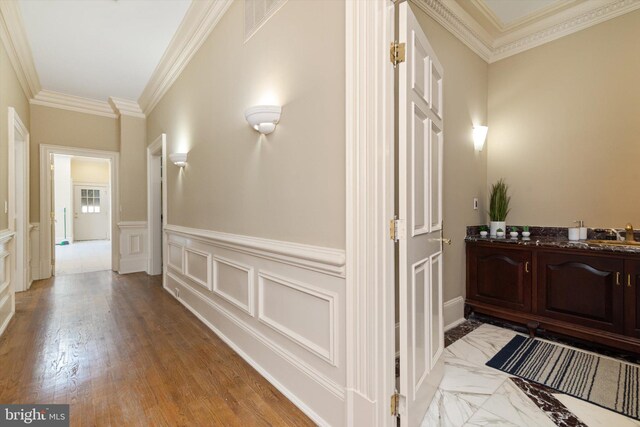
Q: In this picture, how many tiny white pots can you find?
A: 4